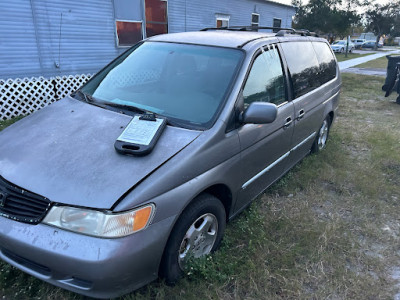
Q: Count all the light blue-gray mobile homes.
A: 1